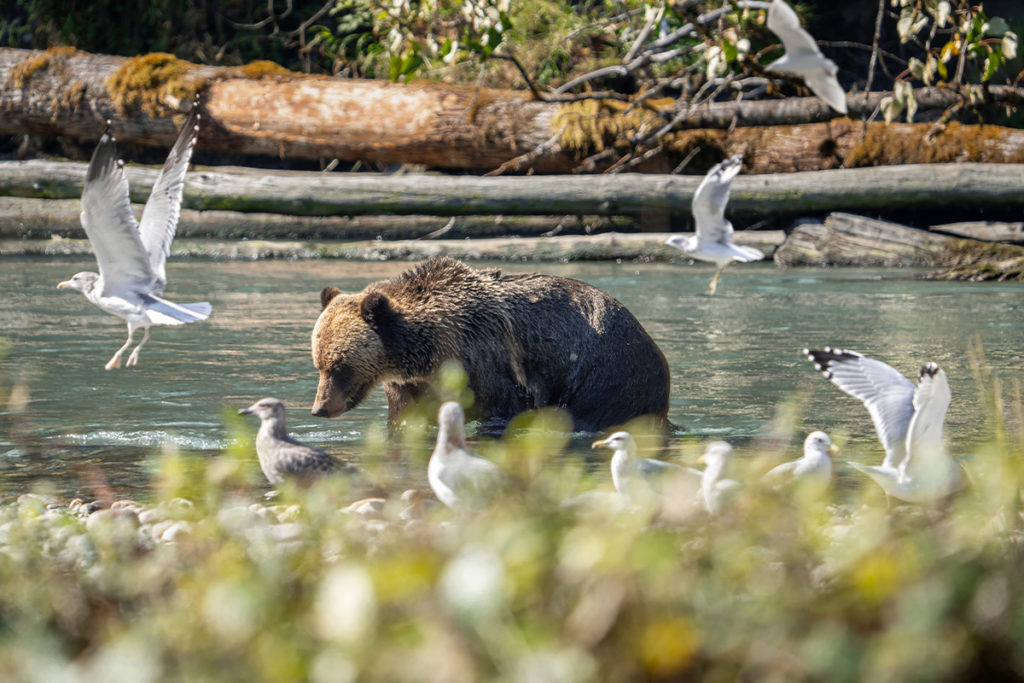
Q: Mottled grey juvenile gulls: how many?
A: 1